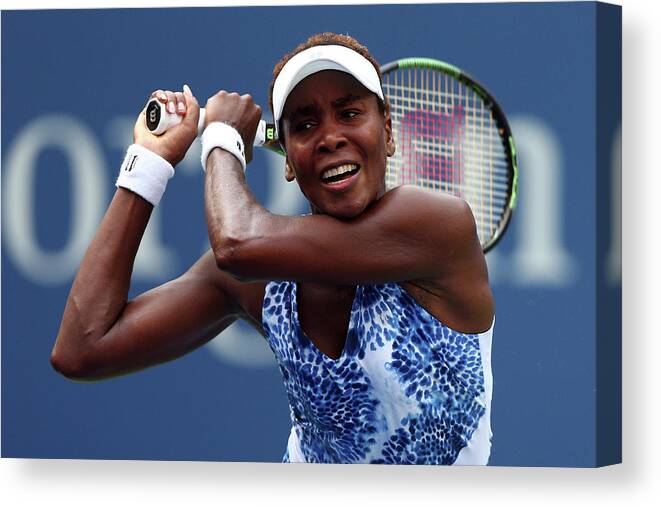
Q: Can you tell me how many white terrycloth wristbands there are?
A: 2